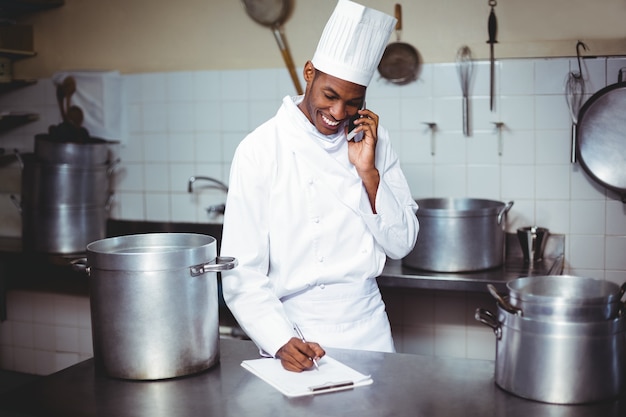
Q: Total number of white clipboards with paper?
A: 1